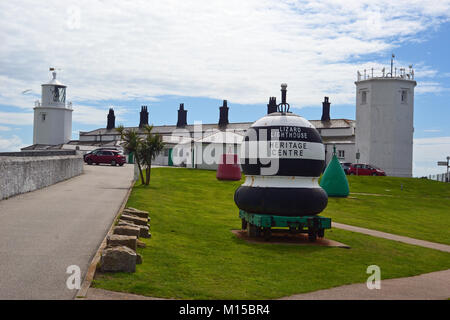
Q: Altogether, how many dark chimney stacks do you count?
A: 6